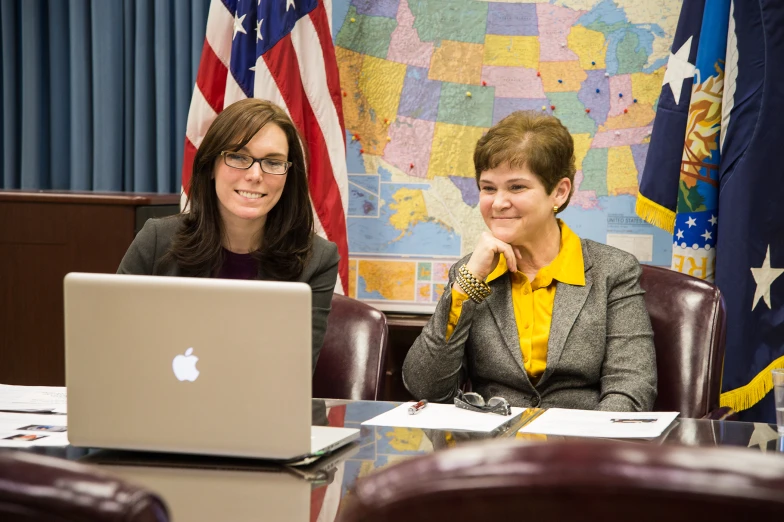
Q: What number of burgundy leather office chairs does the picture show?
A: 4